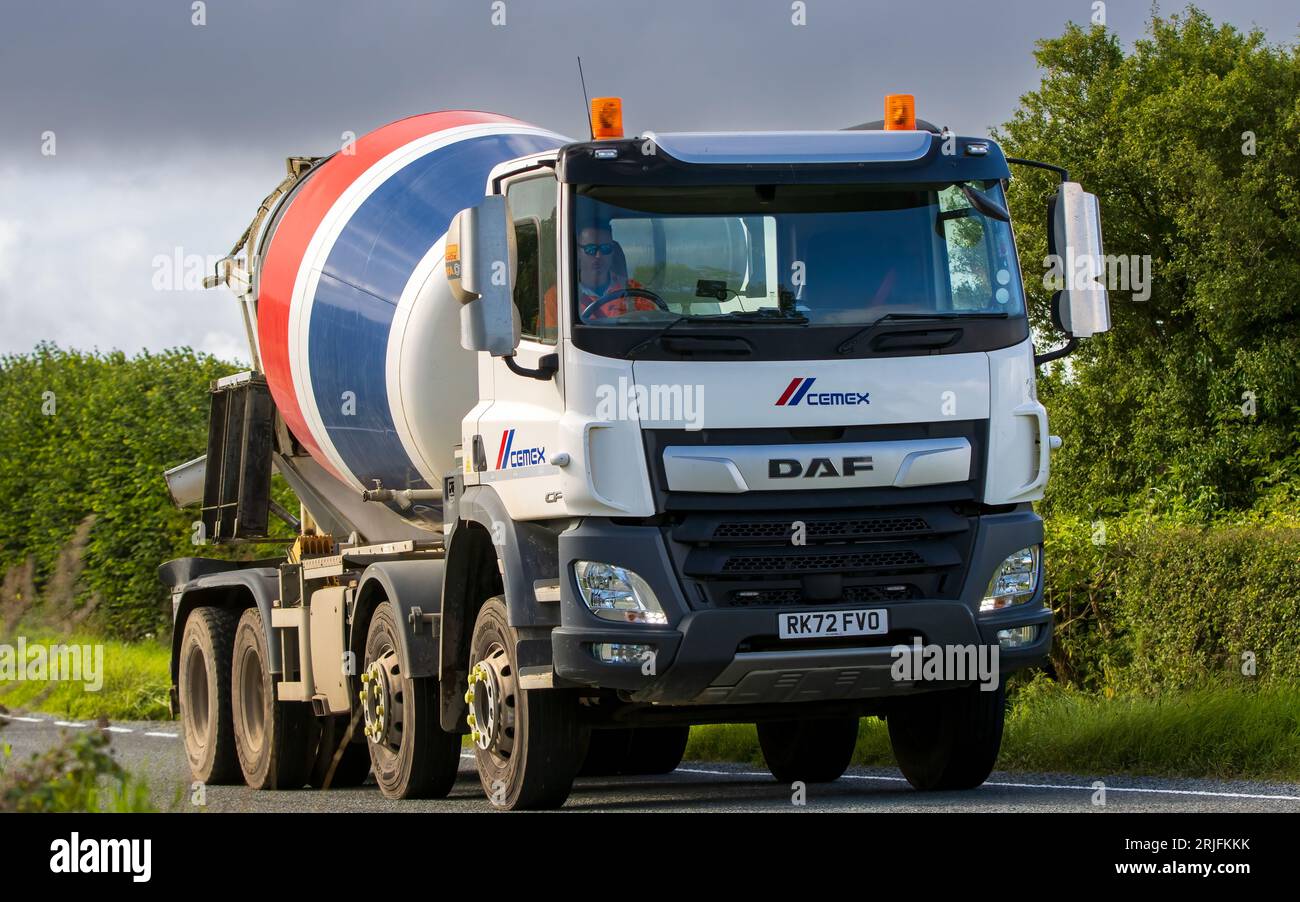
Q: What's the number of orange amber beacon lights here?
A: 2